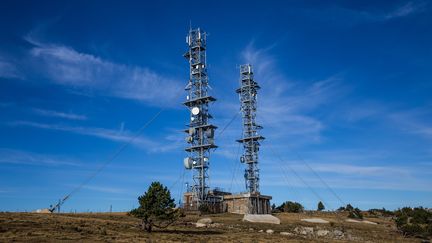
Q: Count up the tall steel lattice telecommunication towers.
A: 2